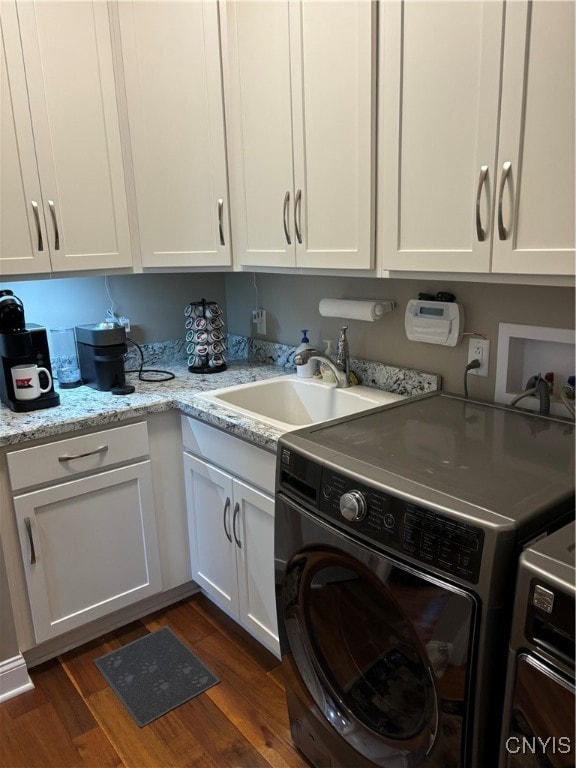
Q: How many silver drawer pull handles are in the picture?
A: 11